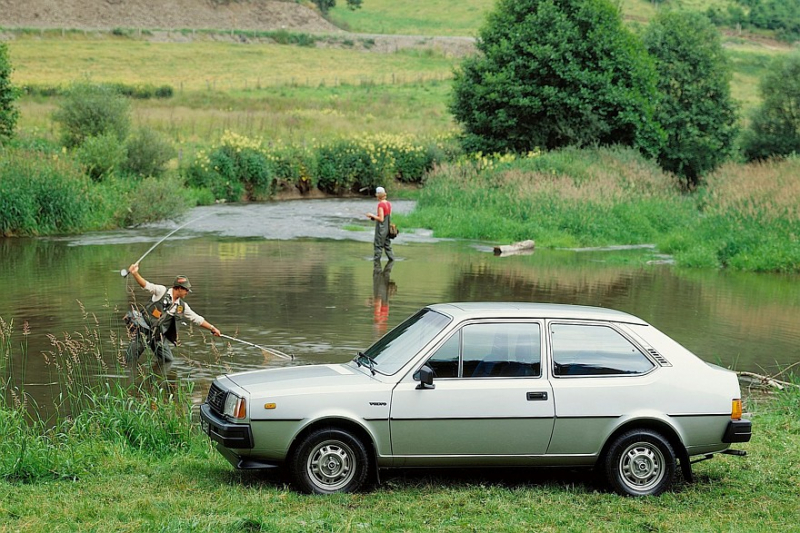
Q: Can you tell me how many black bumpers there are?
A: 2